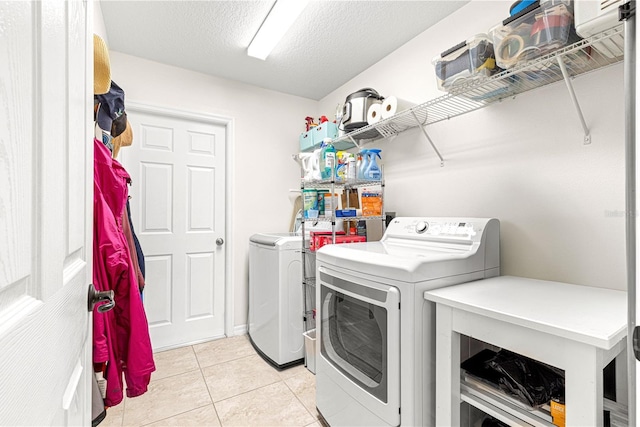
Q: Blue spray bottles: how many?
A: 2